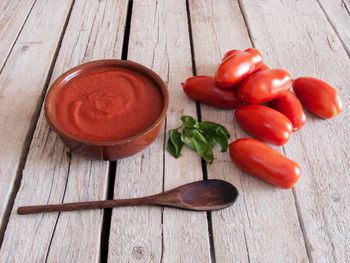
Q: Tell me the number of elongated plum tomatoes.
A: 8